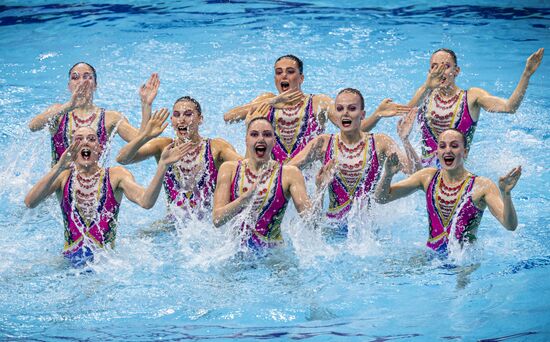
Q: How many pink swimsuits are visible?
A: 8